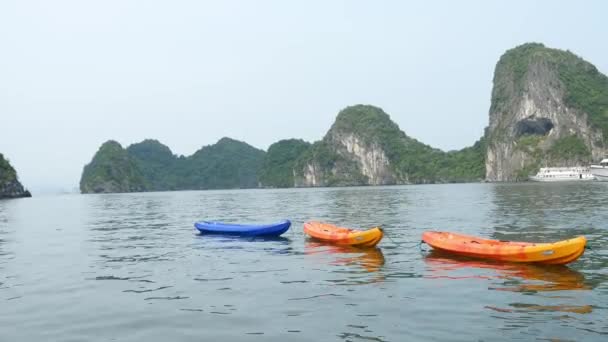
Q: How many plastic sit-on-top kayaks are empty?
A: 3